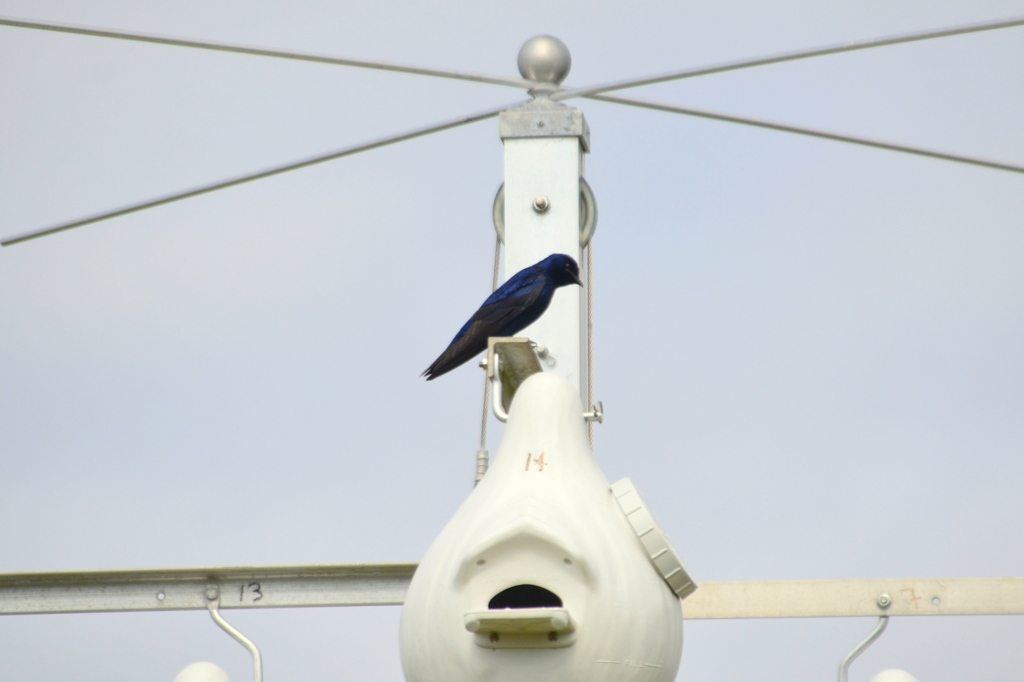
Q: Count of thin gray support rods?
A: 4